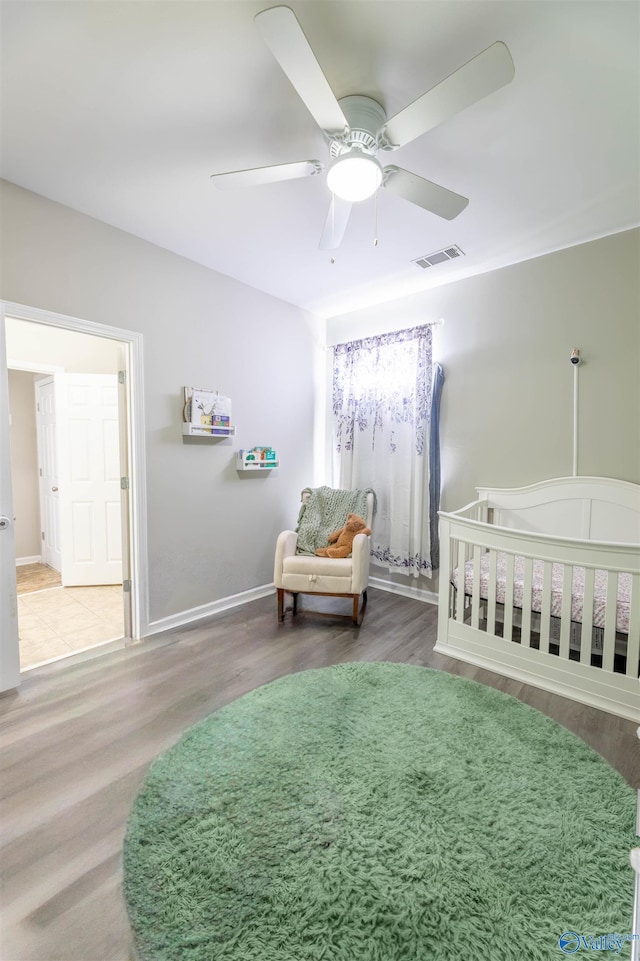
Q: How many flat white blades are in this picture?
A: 5